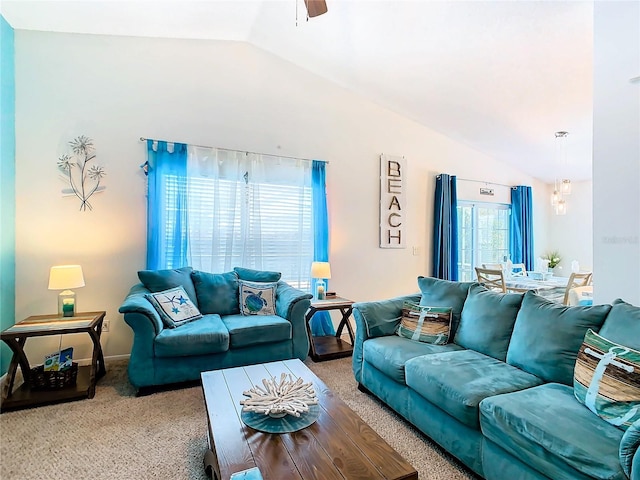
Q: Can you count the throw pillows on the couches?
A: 4